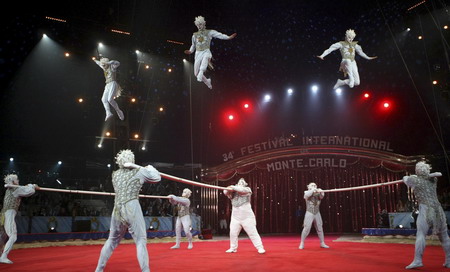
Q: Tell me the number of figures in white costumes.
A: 9